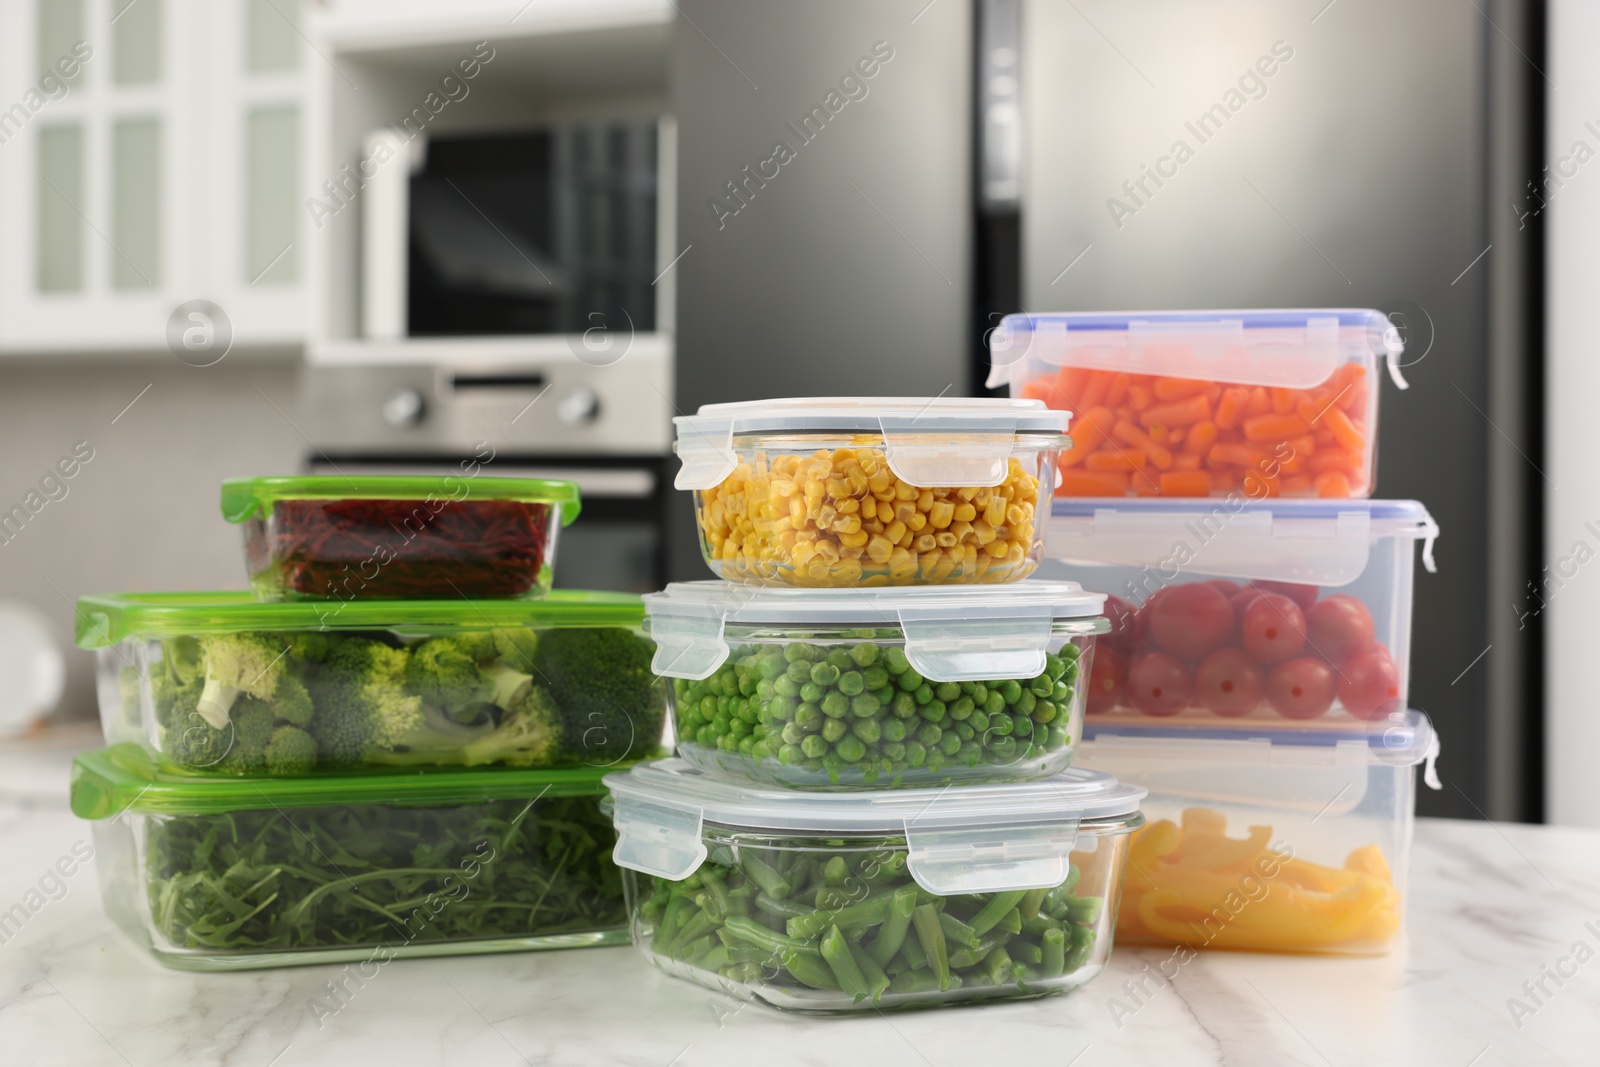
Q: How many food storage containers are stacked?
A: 9